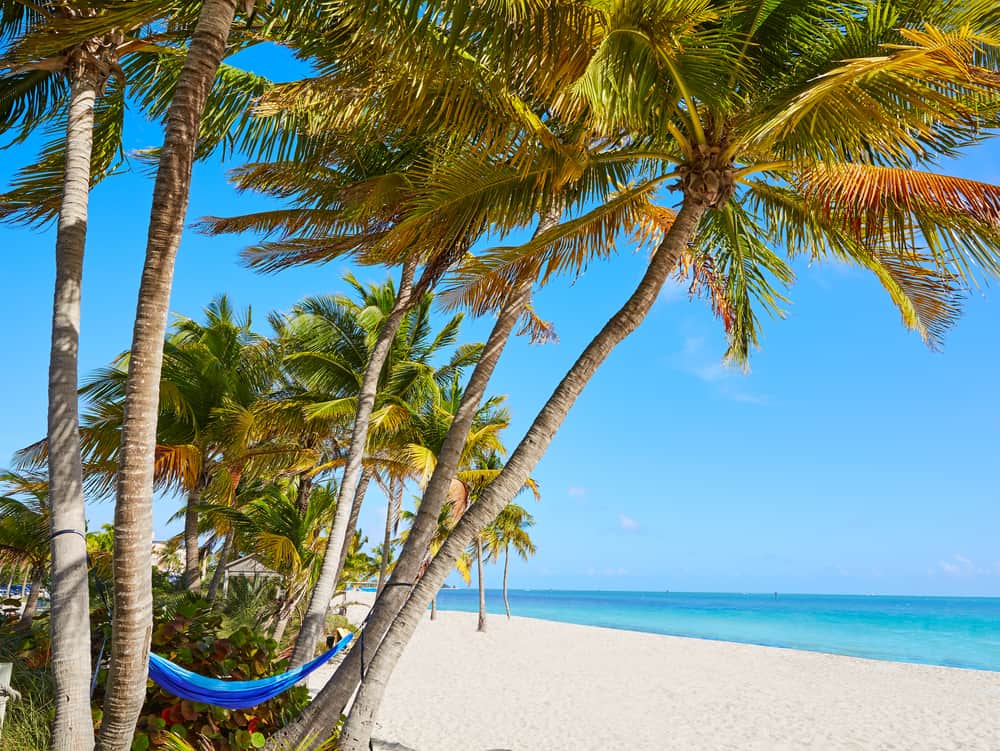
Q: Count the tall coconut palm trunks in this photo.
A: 5